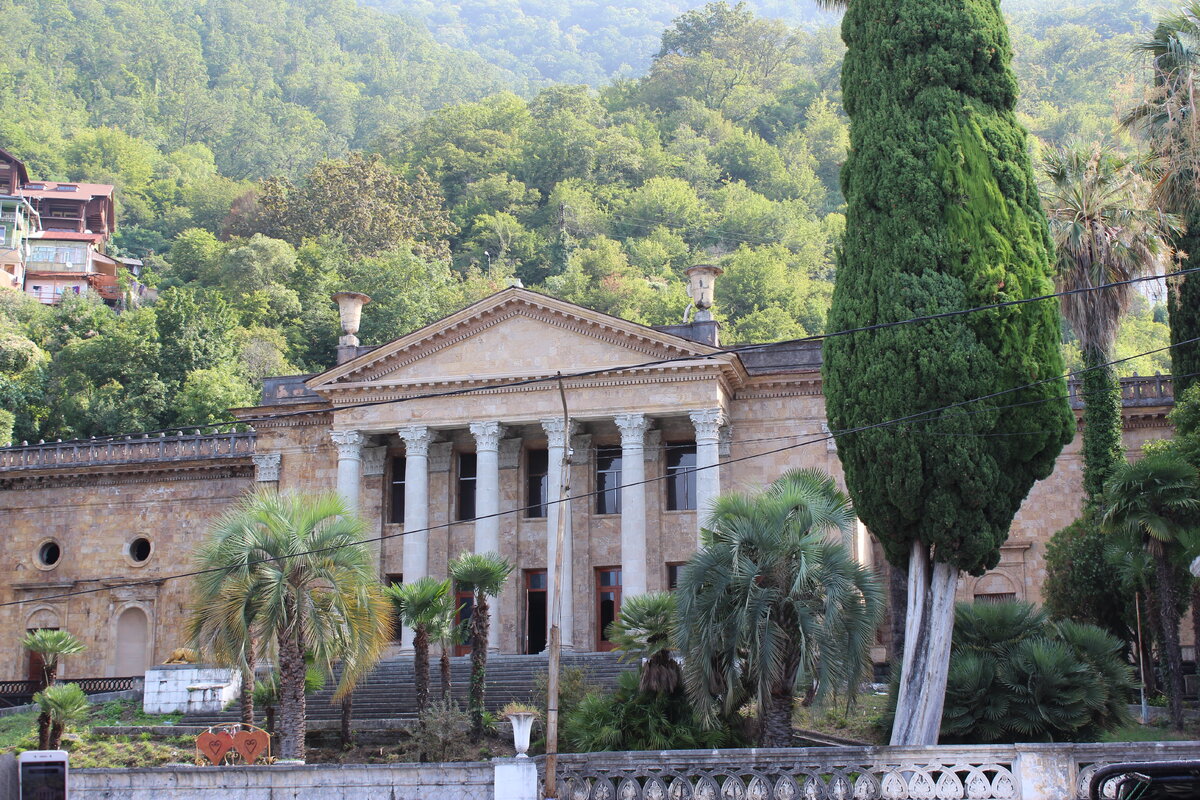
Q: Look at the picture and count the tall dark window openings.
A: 5